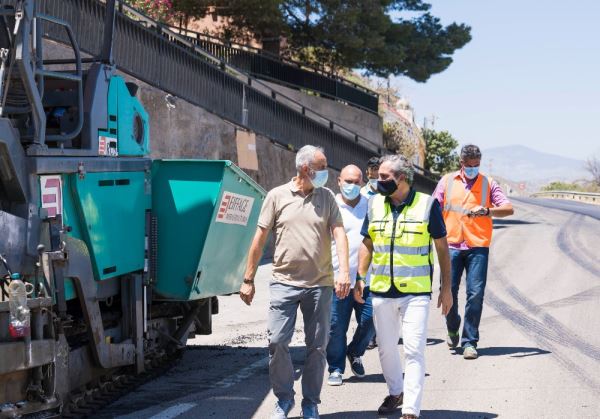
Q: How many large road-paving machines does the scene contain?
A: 1